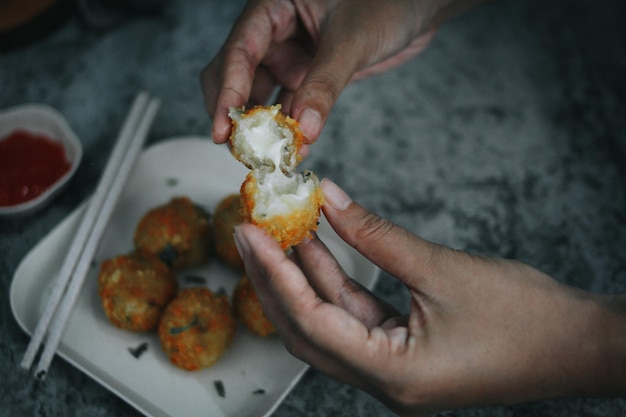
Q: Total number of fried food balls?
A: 6